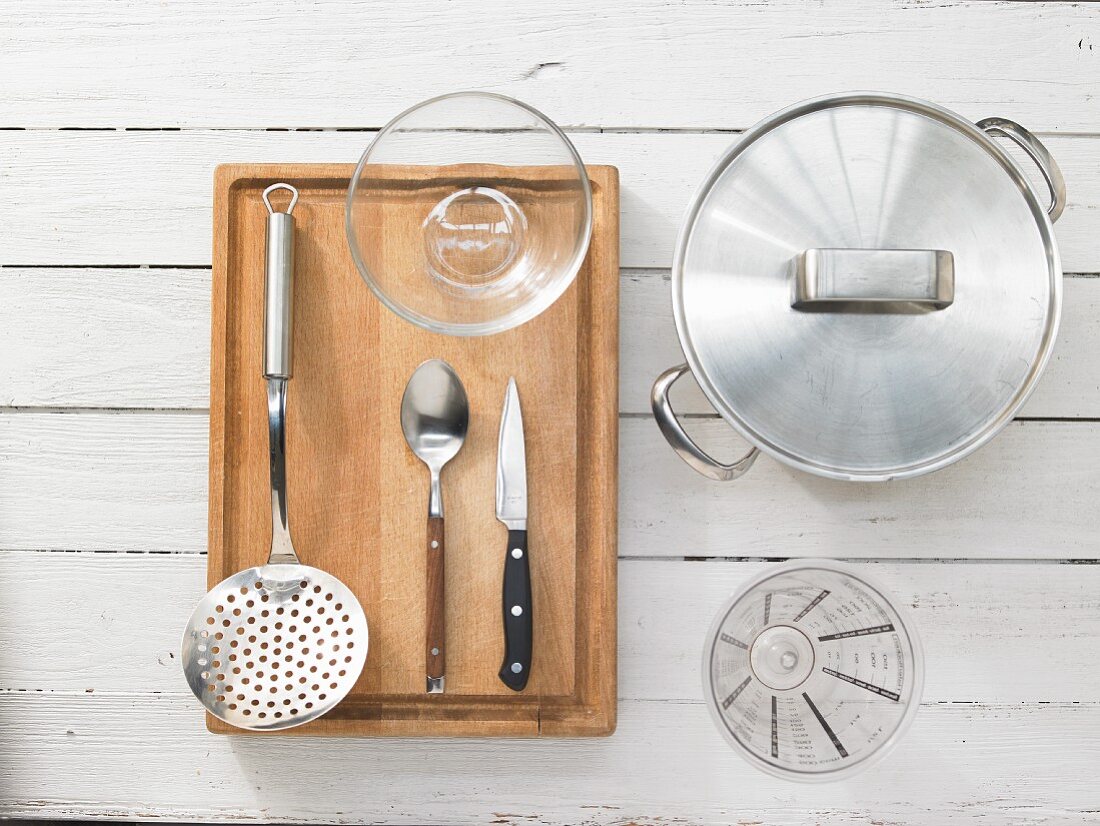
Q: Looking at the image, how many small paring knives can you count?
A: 1